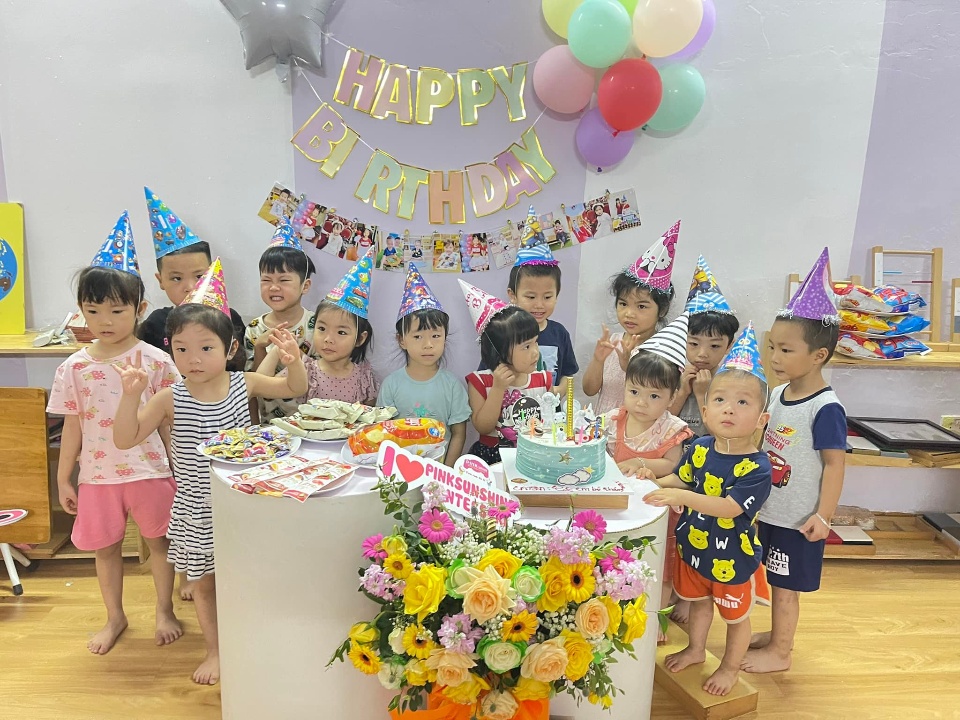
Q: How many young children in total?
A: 13